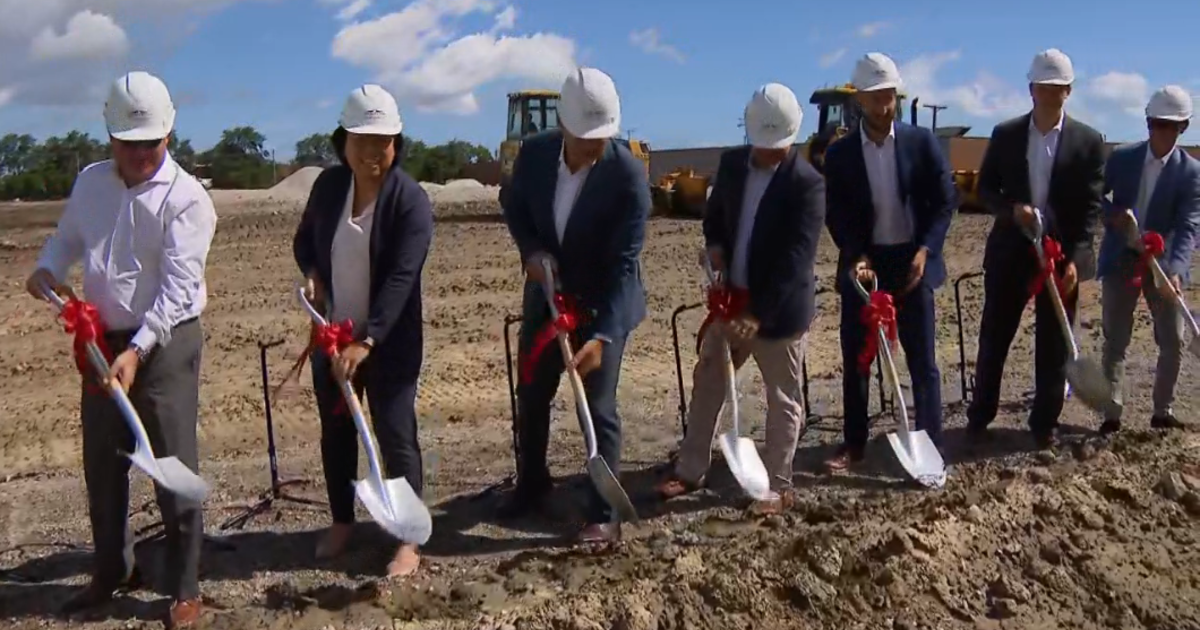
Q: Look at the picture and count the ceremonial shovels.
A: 7